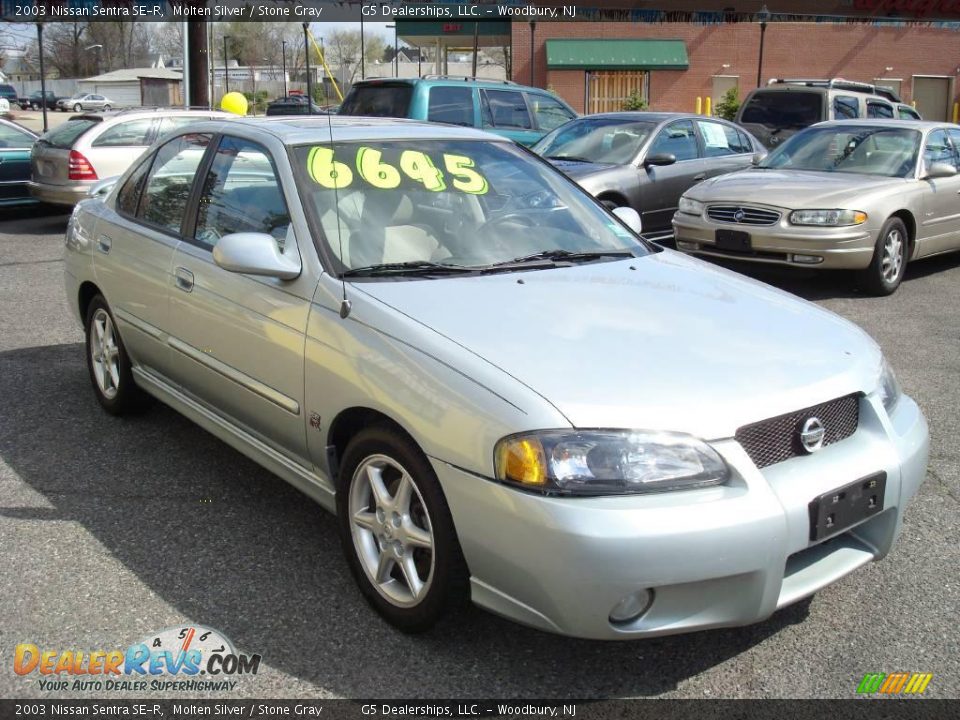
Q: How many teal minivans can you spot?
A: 1